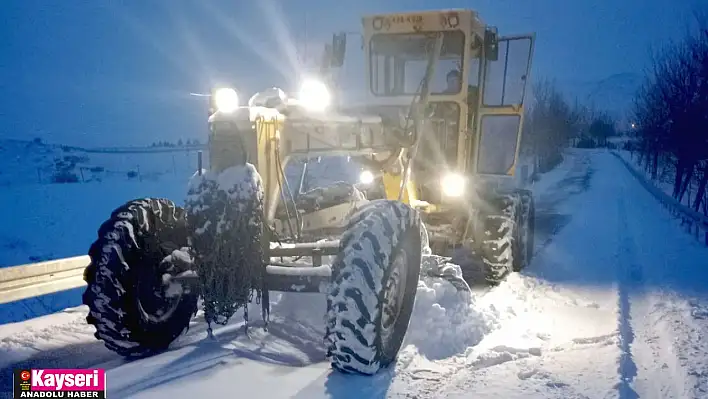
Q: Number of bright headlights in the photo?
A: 4